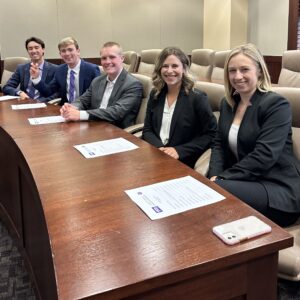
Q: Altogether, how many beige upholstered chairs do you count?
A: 10